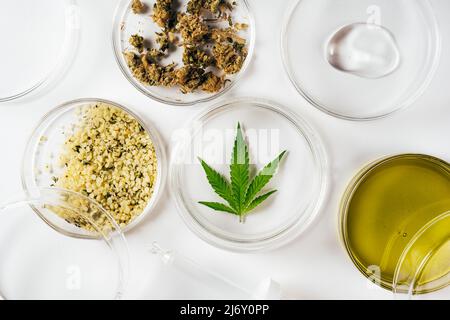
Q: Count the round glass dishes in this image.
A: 8